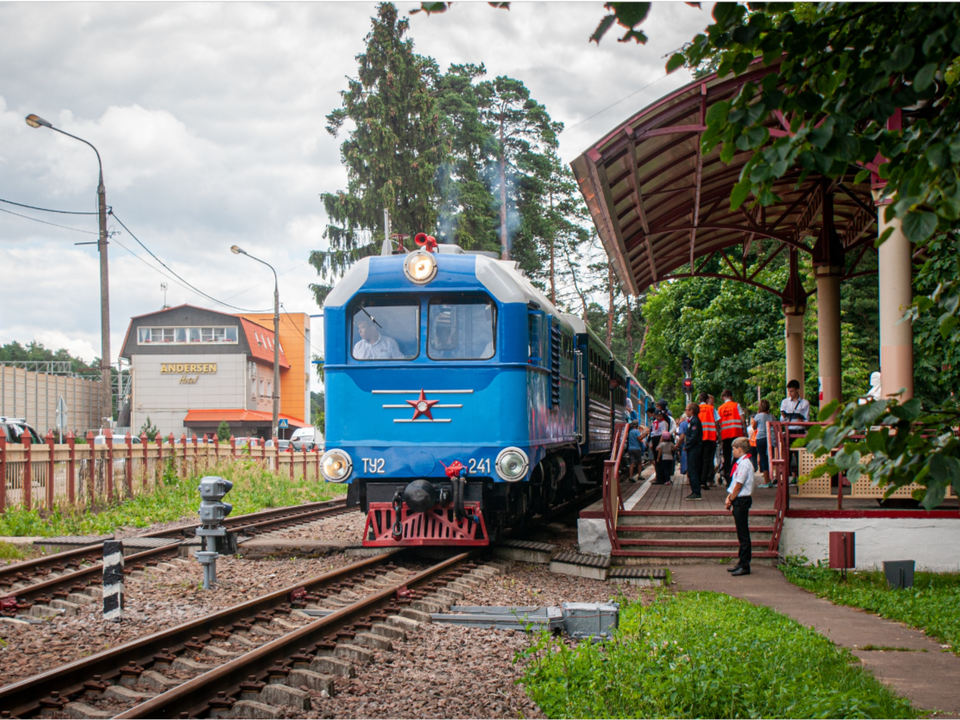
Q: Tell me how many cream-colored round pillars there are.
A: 3